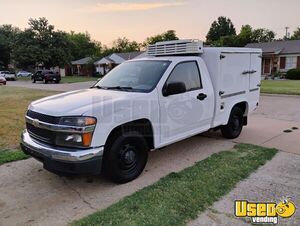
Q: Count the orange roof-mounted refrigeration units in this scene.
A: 0